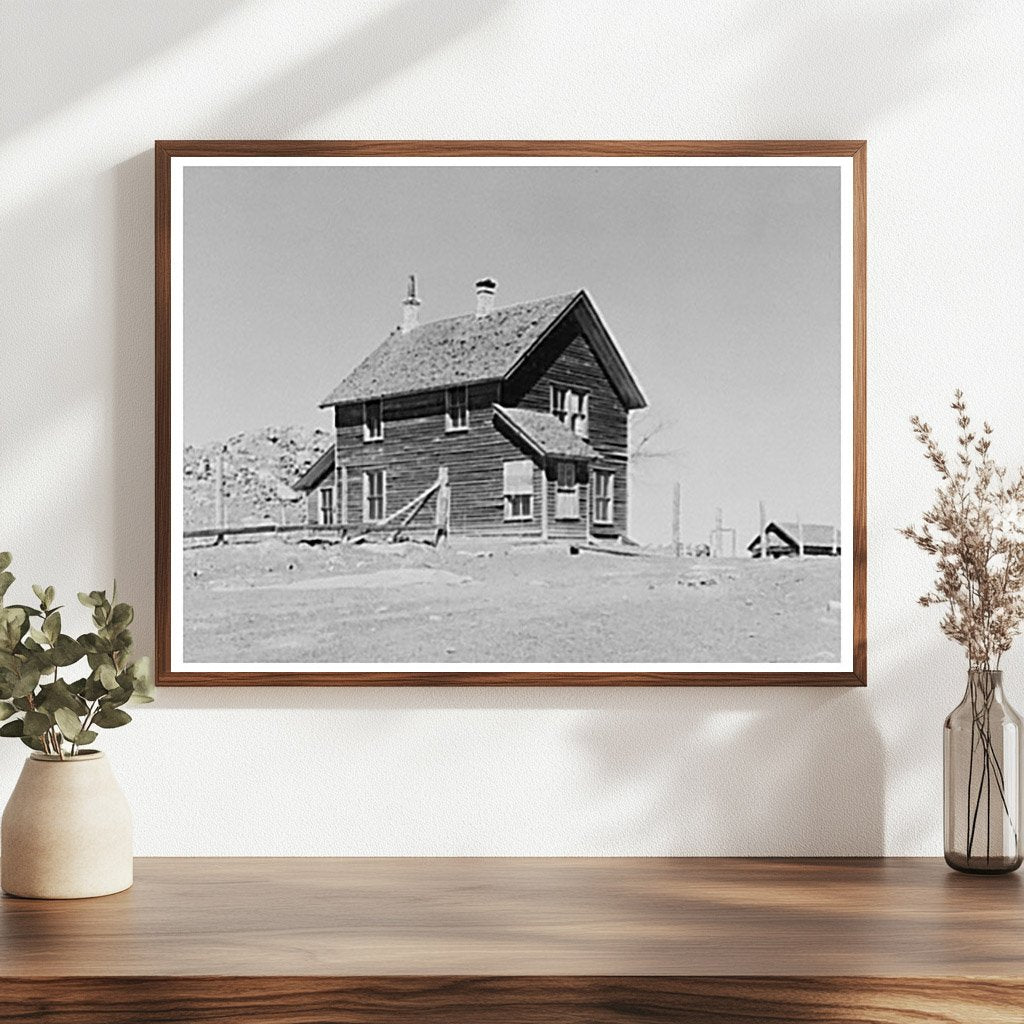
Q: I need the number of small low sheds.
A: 1